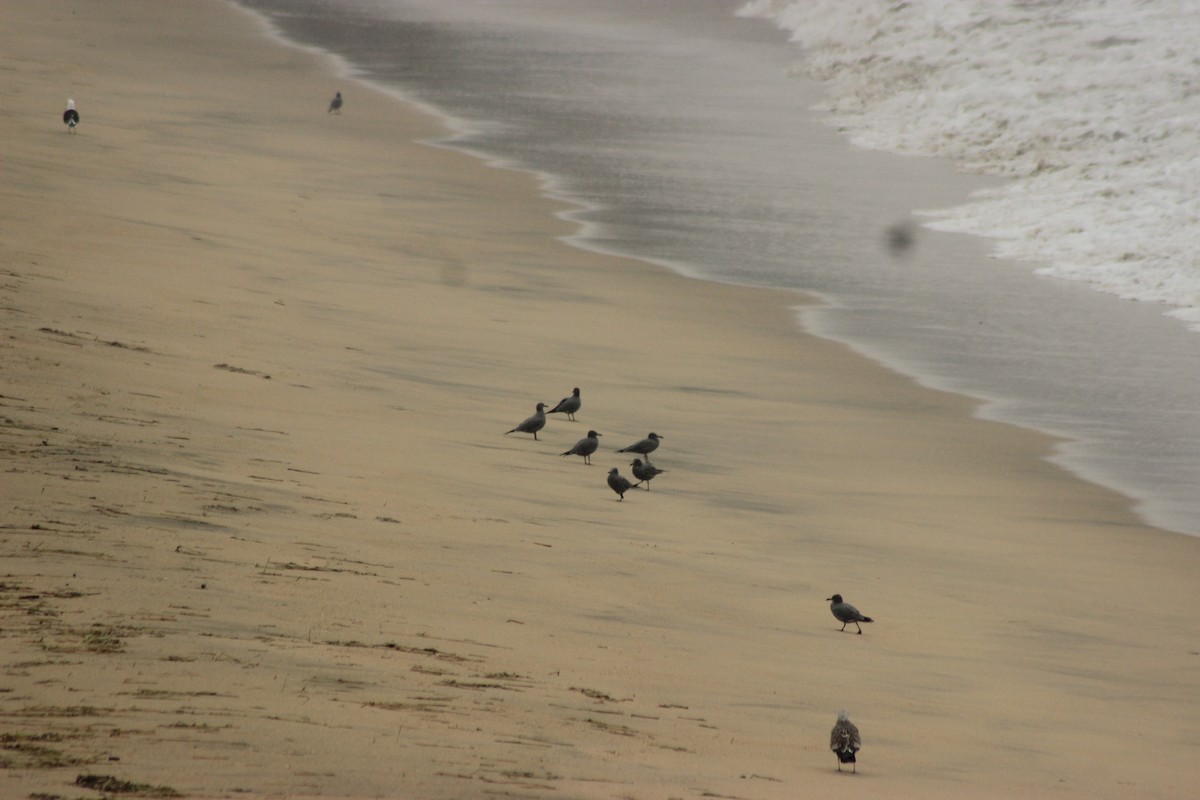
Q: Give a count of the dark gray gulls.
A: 8